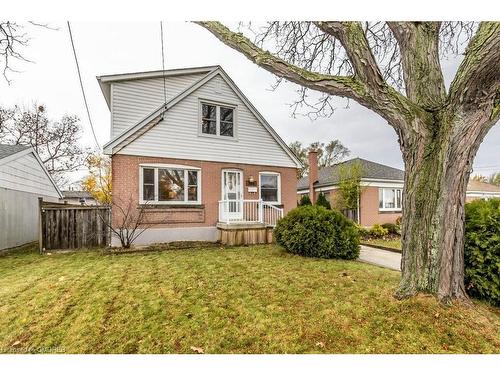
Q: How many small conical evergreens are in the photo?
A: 2